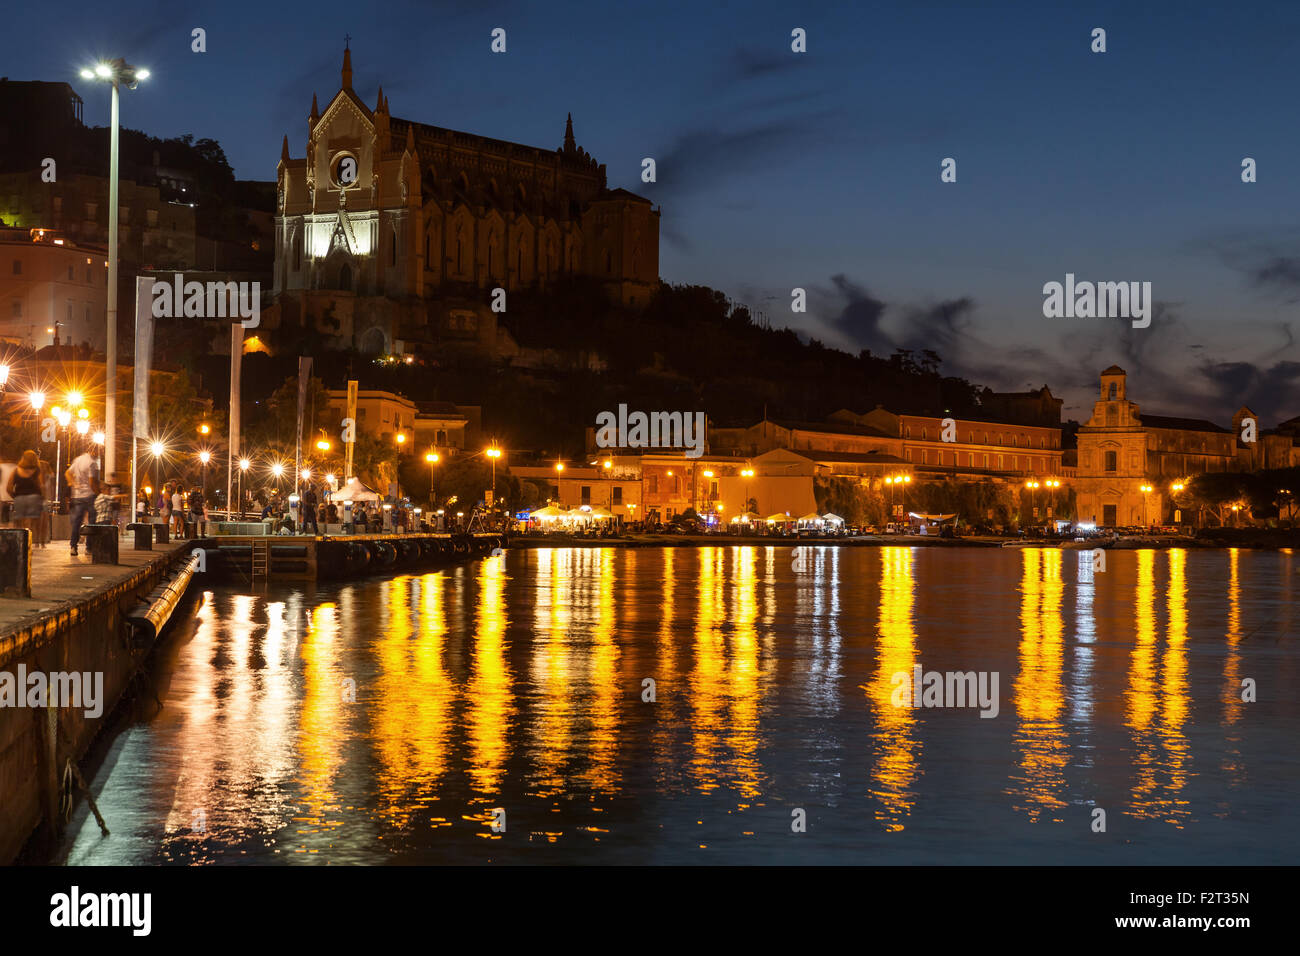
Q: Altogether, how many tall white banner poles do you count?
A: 4